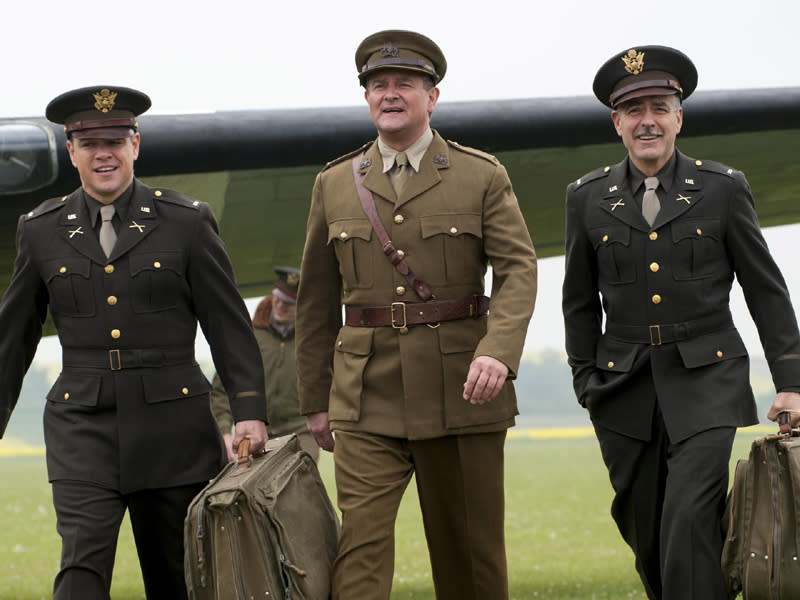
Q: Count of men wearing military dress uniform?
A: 3